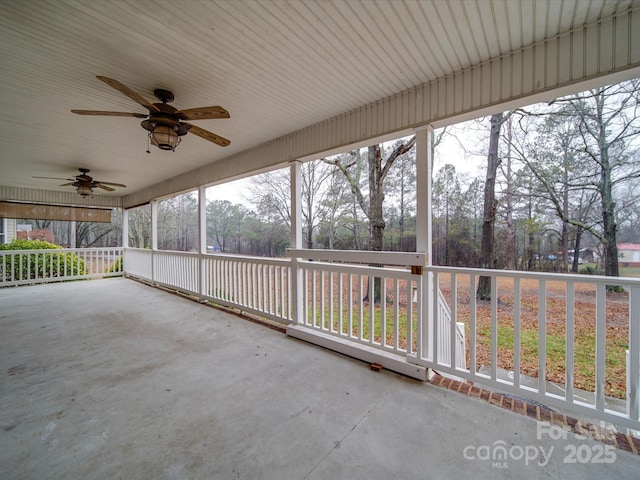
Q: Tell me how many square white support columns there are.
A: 5